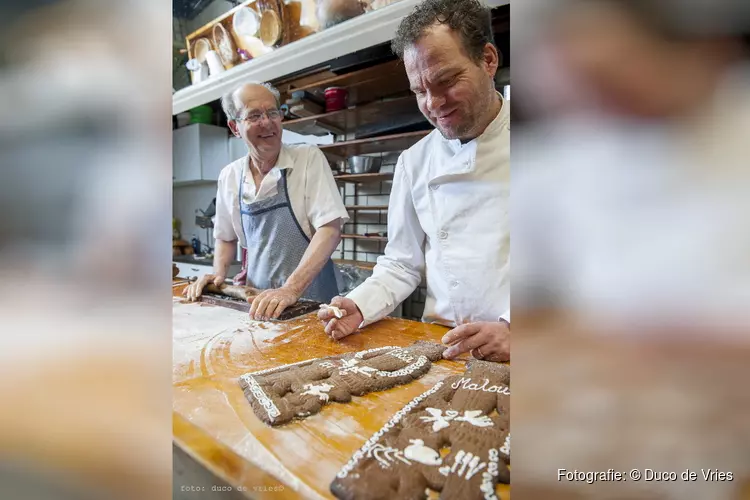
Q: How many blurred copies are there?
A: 2